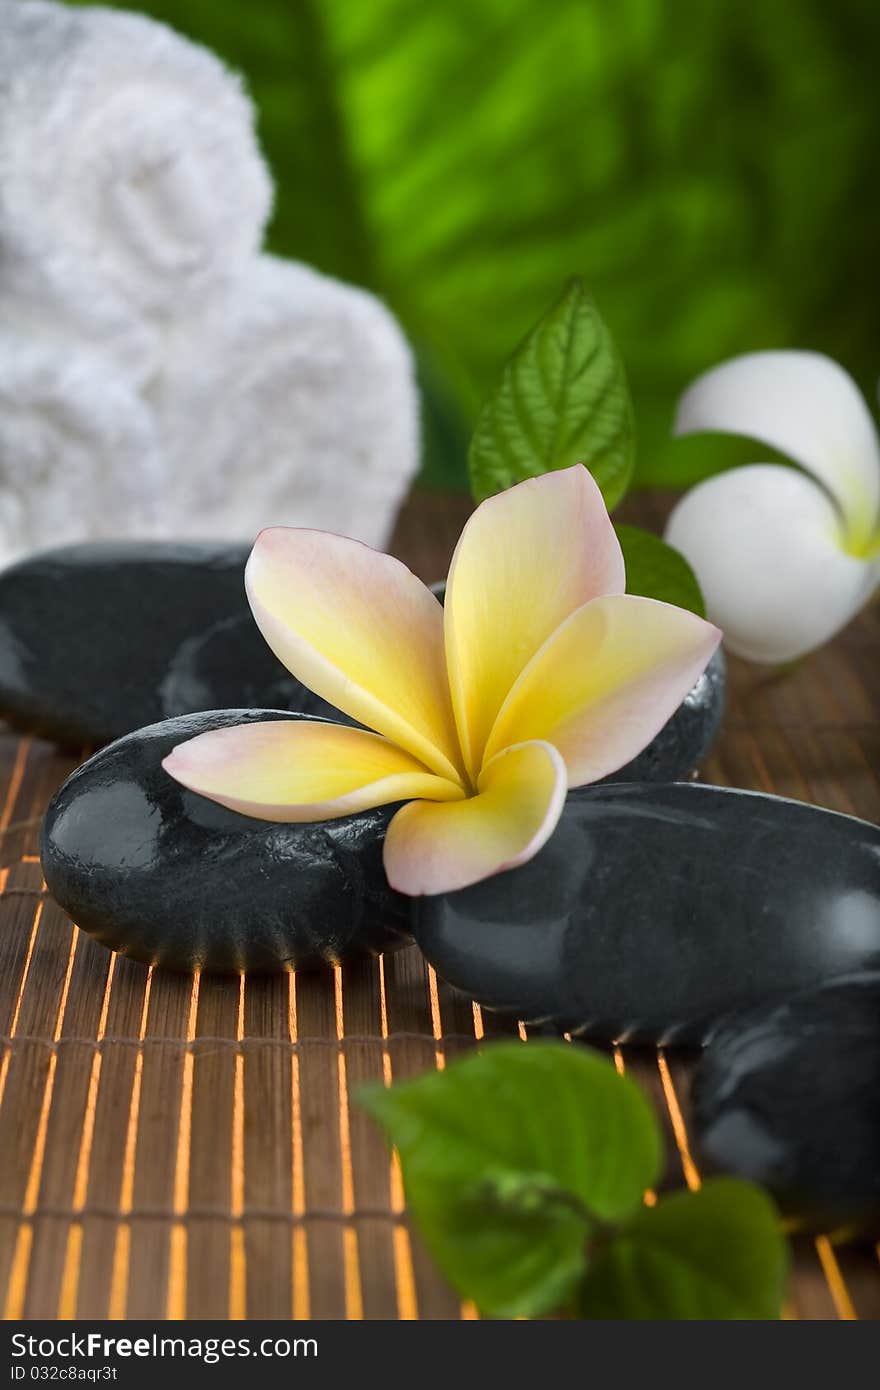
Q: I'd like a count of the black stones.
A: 5